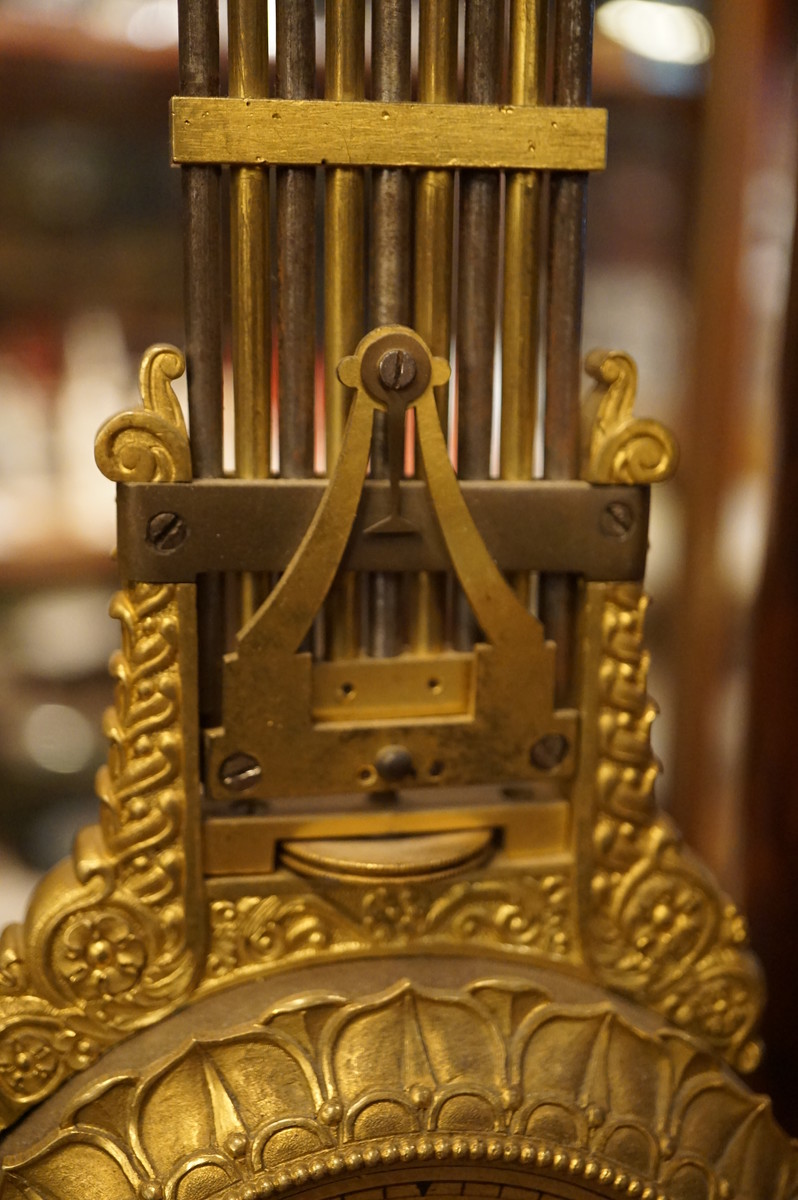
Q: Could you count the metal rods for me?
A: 9